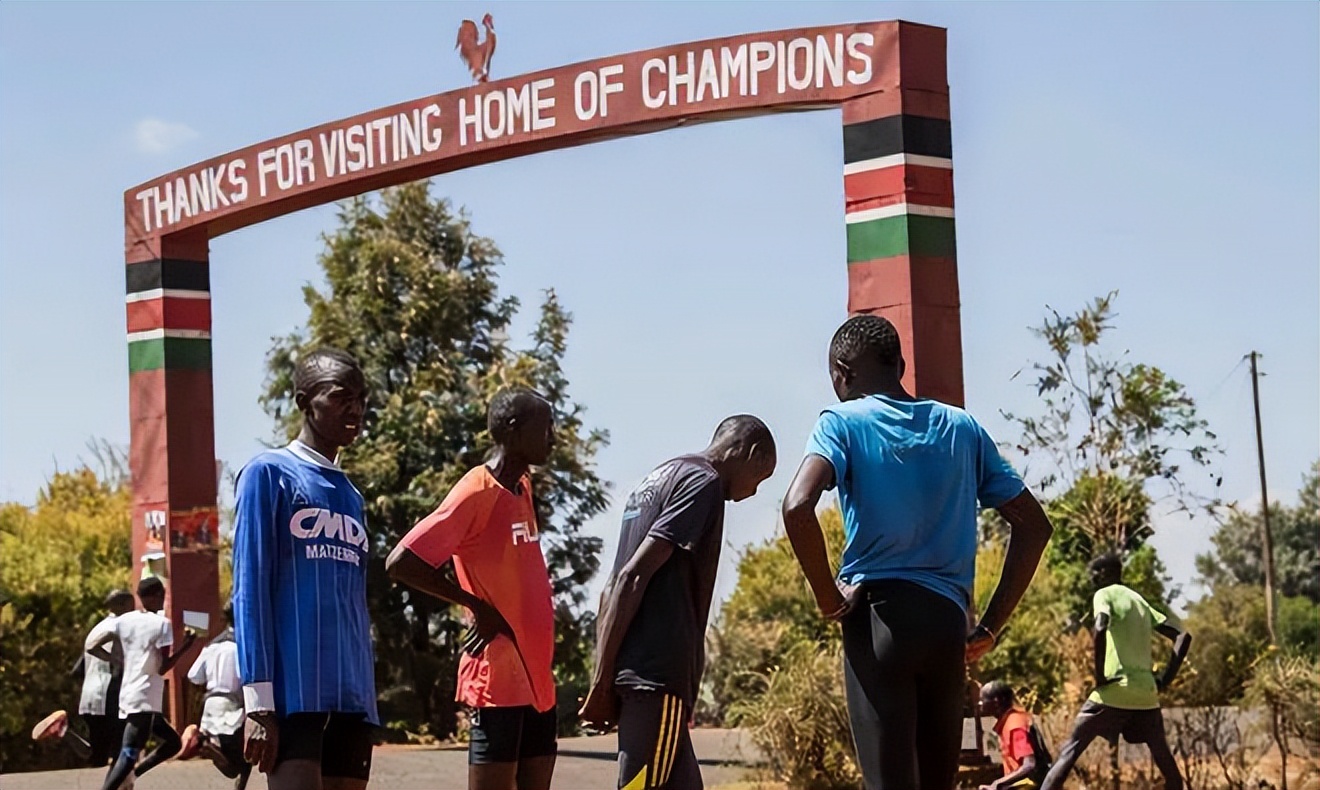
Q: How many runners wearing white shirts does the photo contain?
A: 3